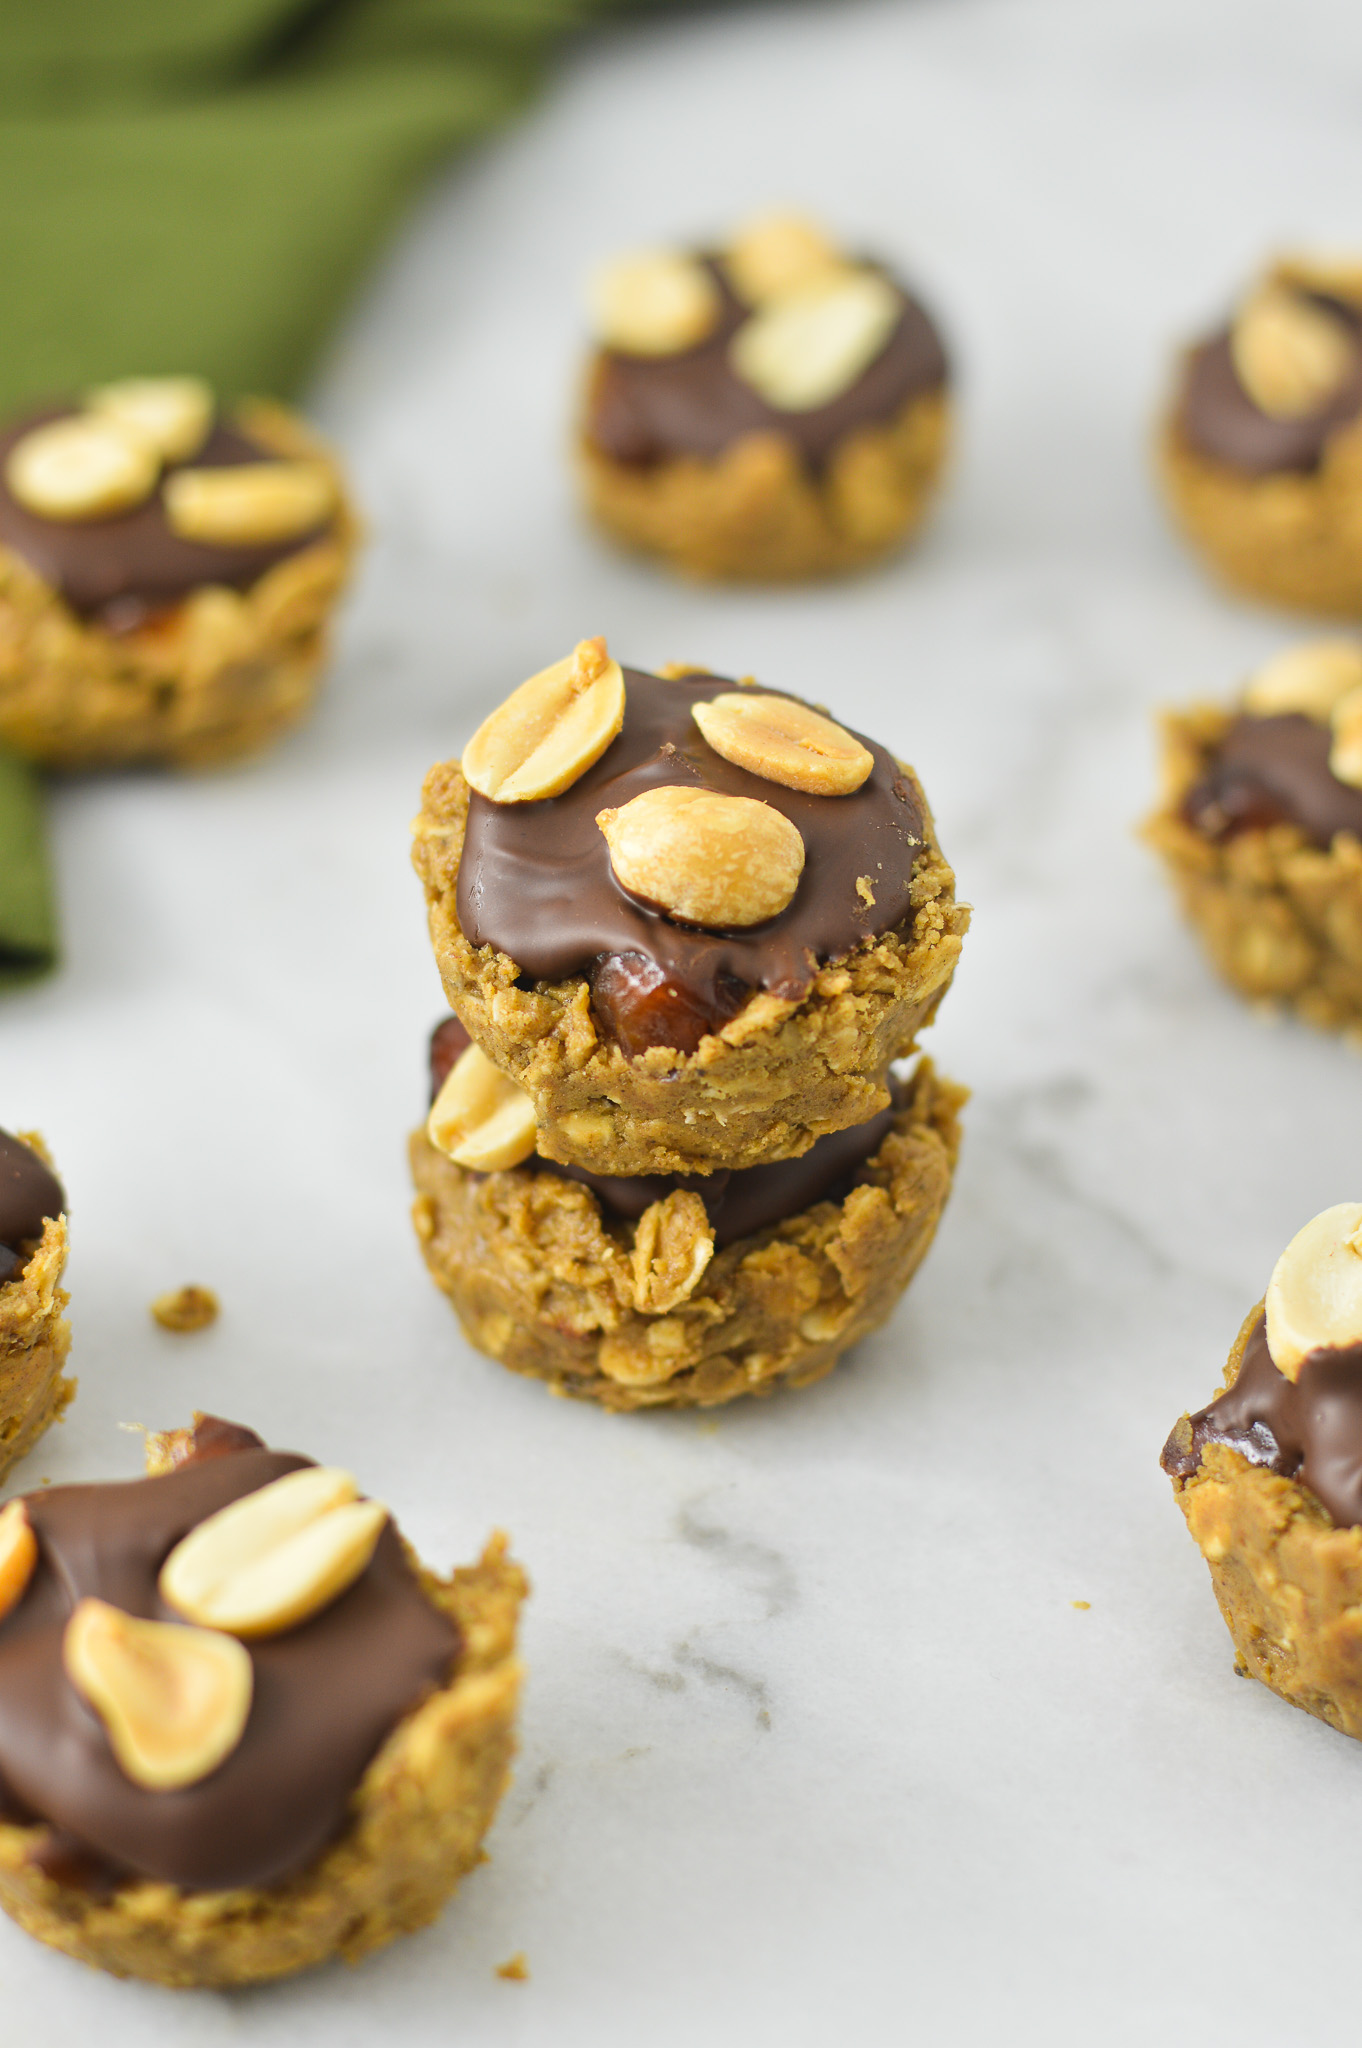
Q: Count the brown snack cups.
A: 9